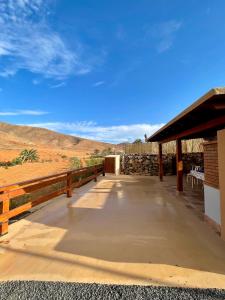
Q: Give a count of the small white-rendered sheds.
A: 1